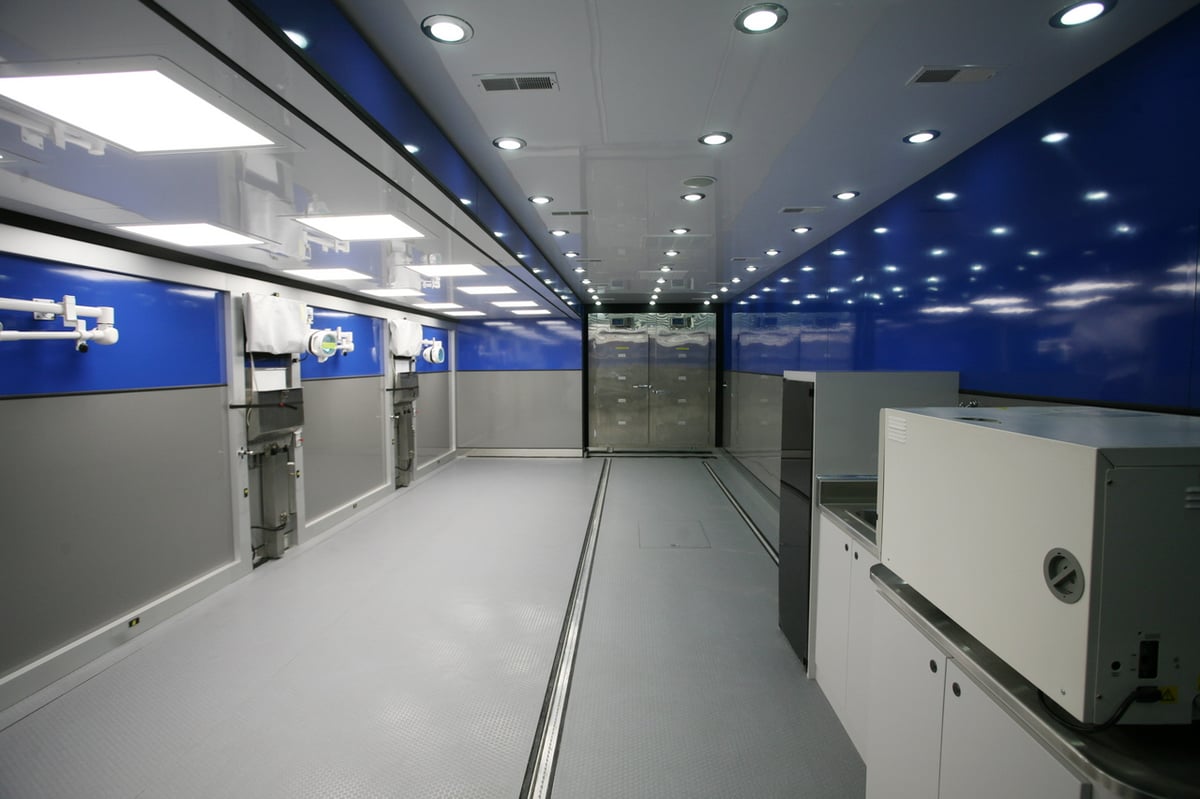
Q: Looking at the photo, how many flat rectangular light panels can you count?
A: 11